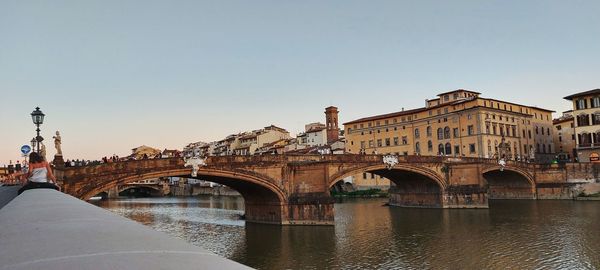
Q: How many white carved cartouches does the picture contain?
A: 3